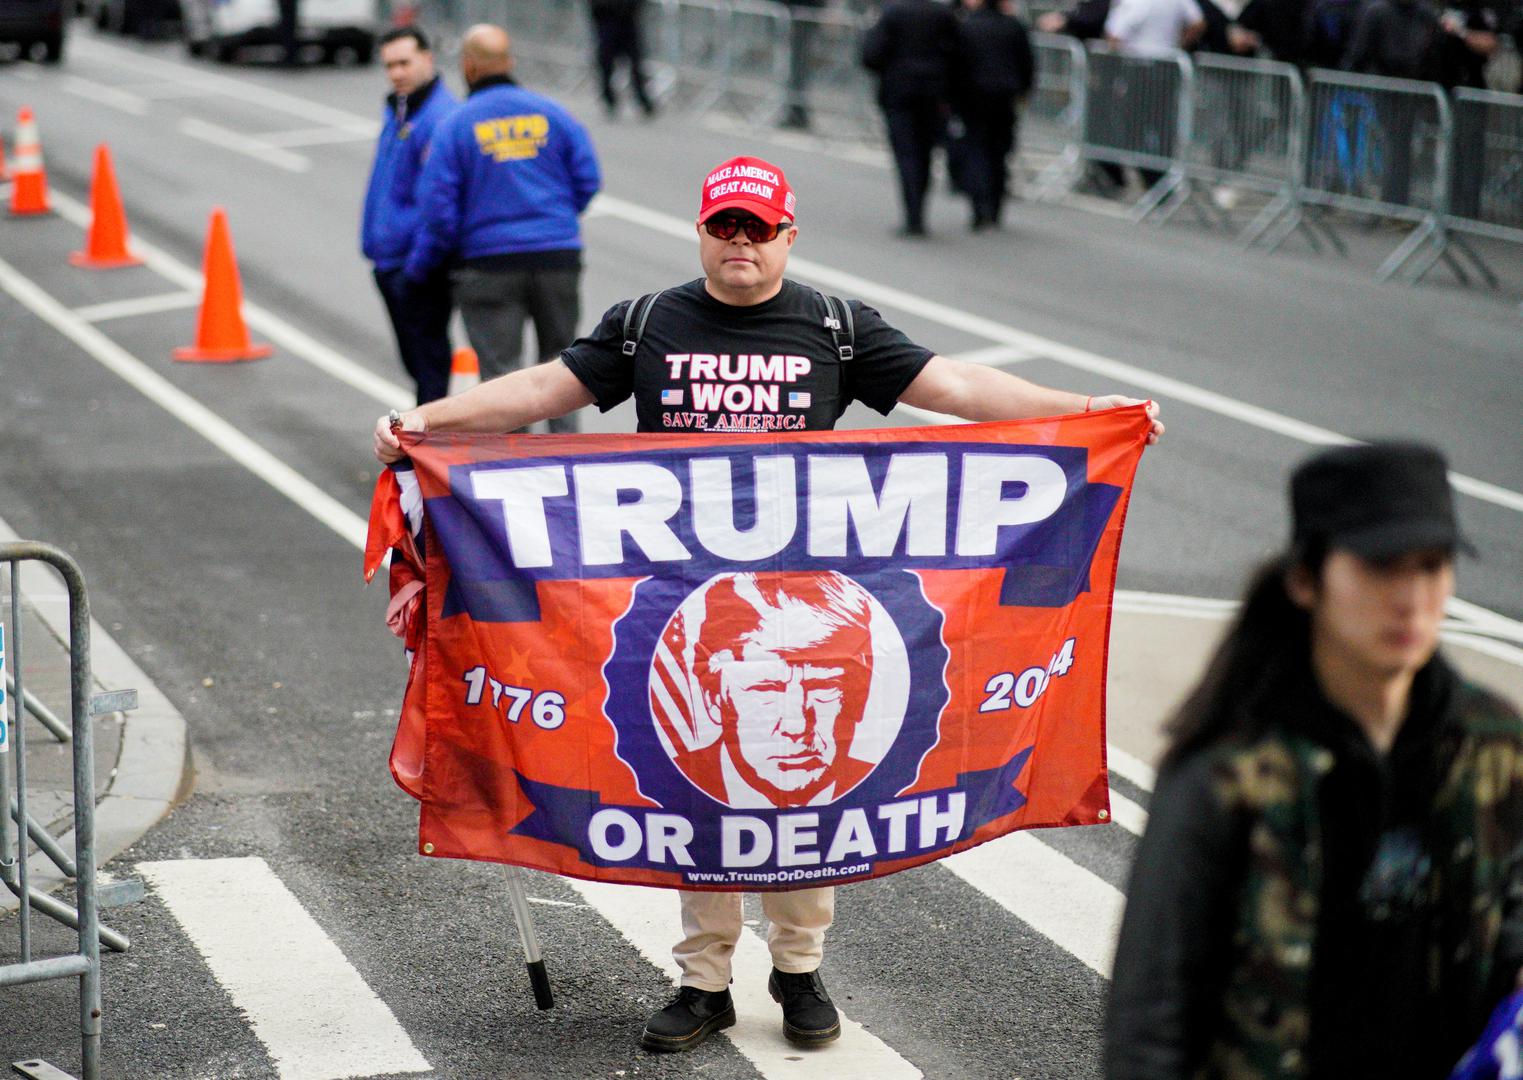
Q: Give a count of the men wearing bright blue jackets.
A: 2